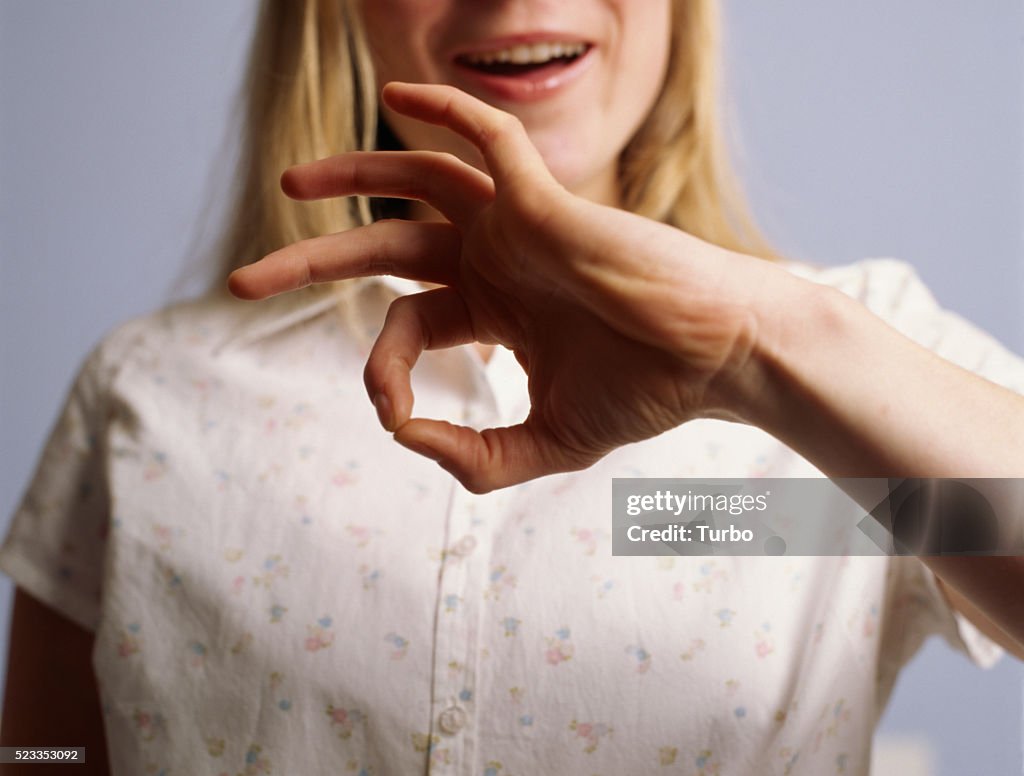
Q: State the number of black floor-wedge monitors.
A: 0